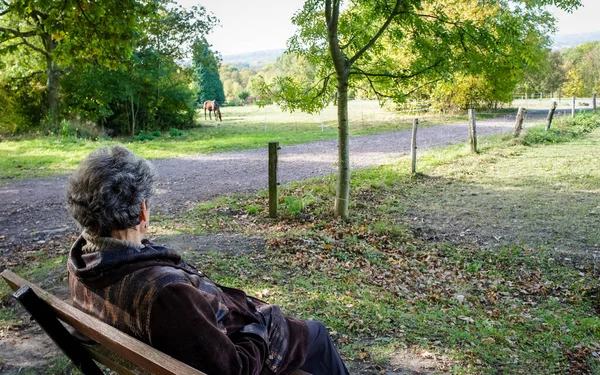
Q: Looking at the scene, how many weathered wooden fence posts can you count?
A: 7